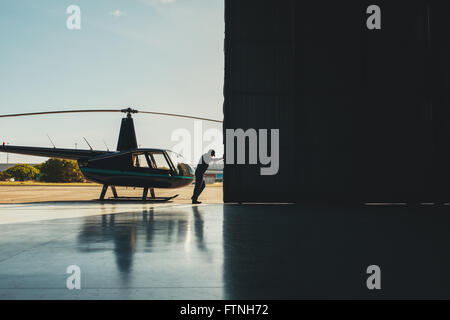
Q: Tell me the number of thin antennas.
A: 3